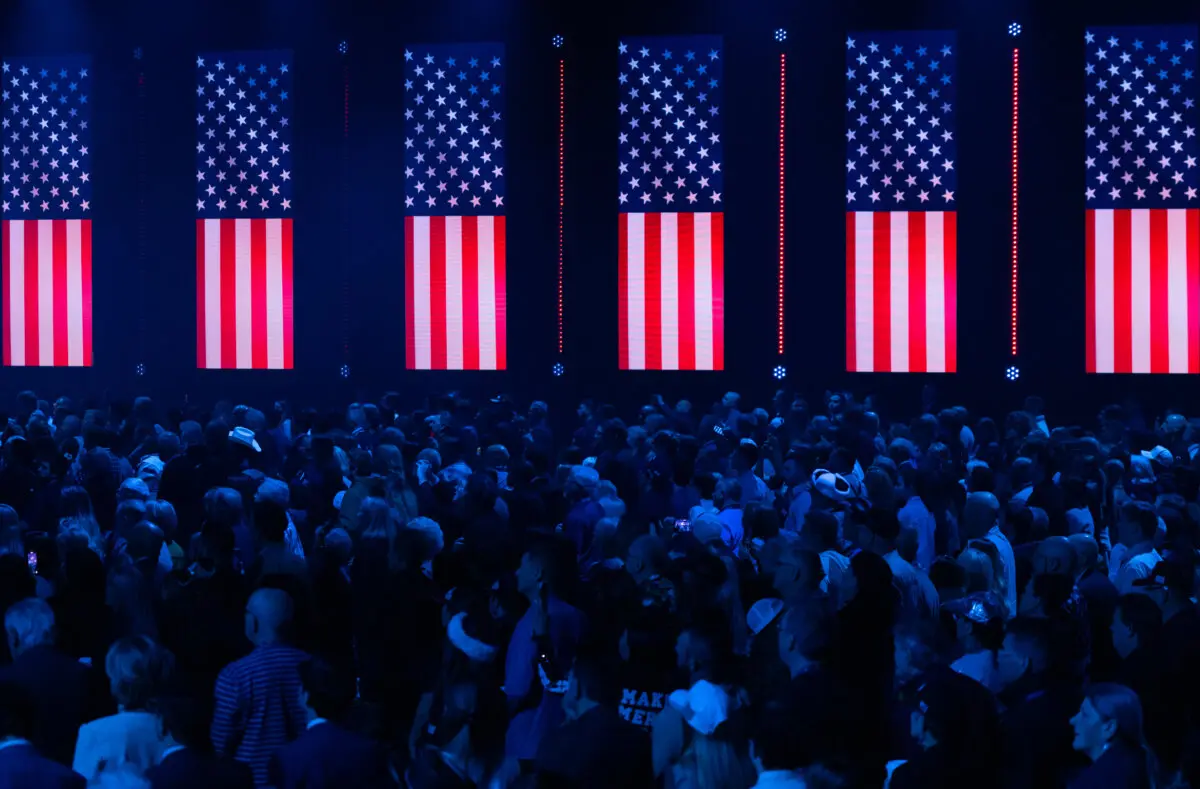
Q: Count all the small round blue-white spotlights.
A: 10